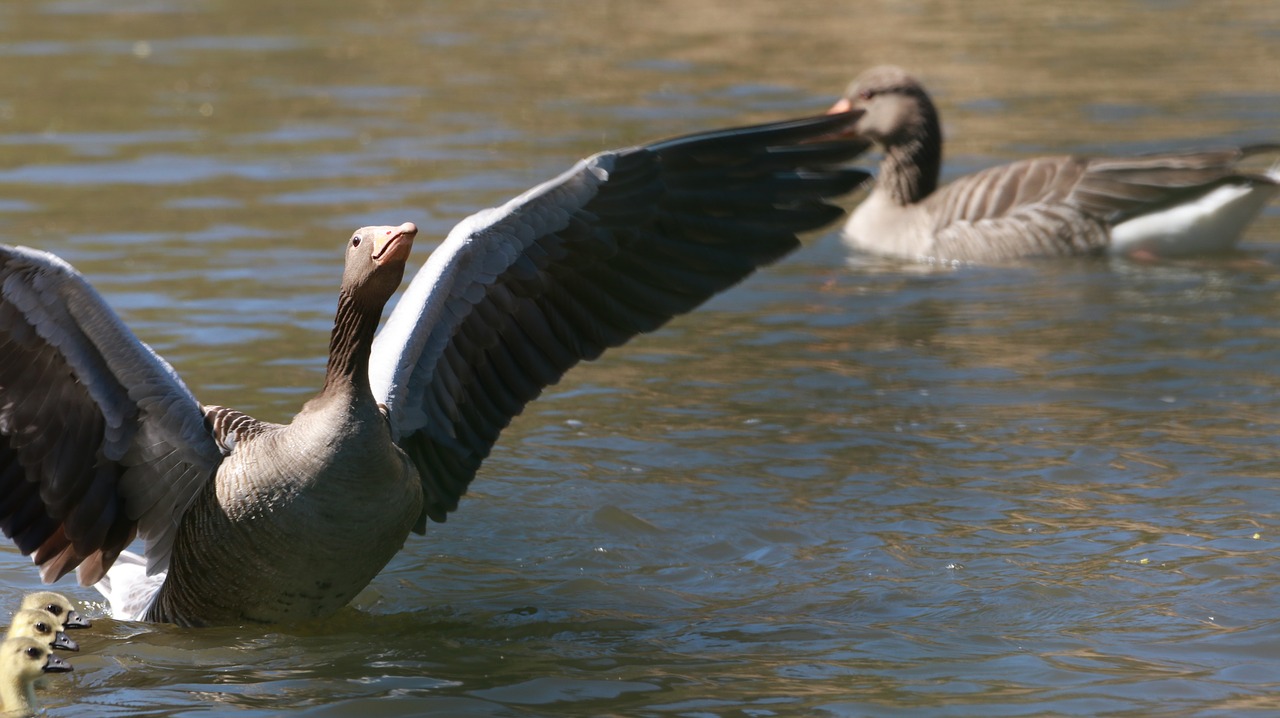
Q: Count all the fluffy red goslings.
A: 0